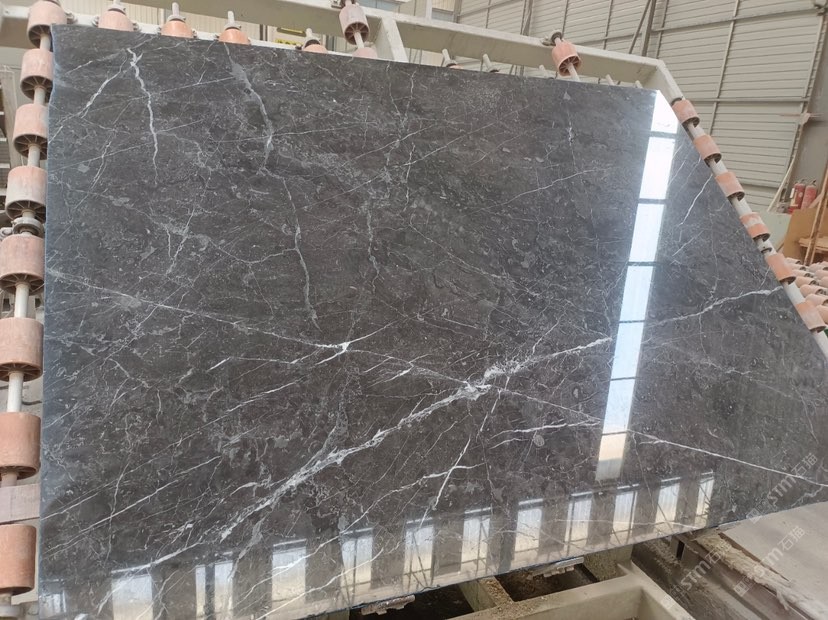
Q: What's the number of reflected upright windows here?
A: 12